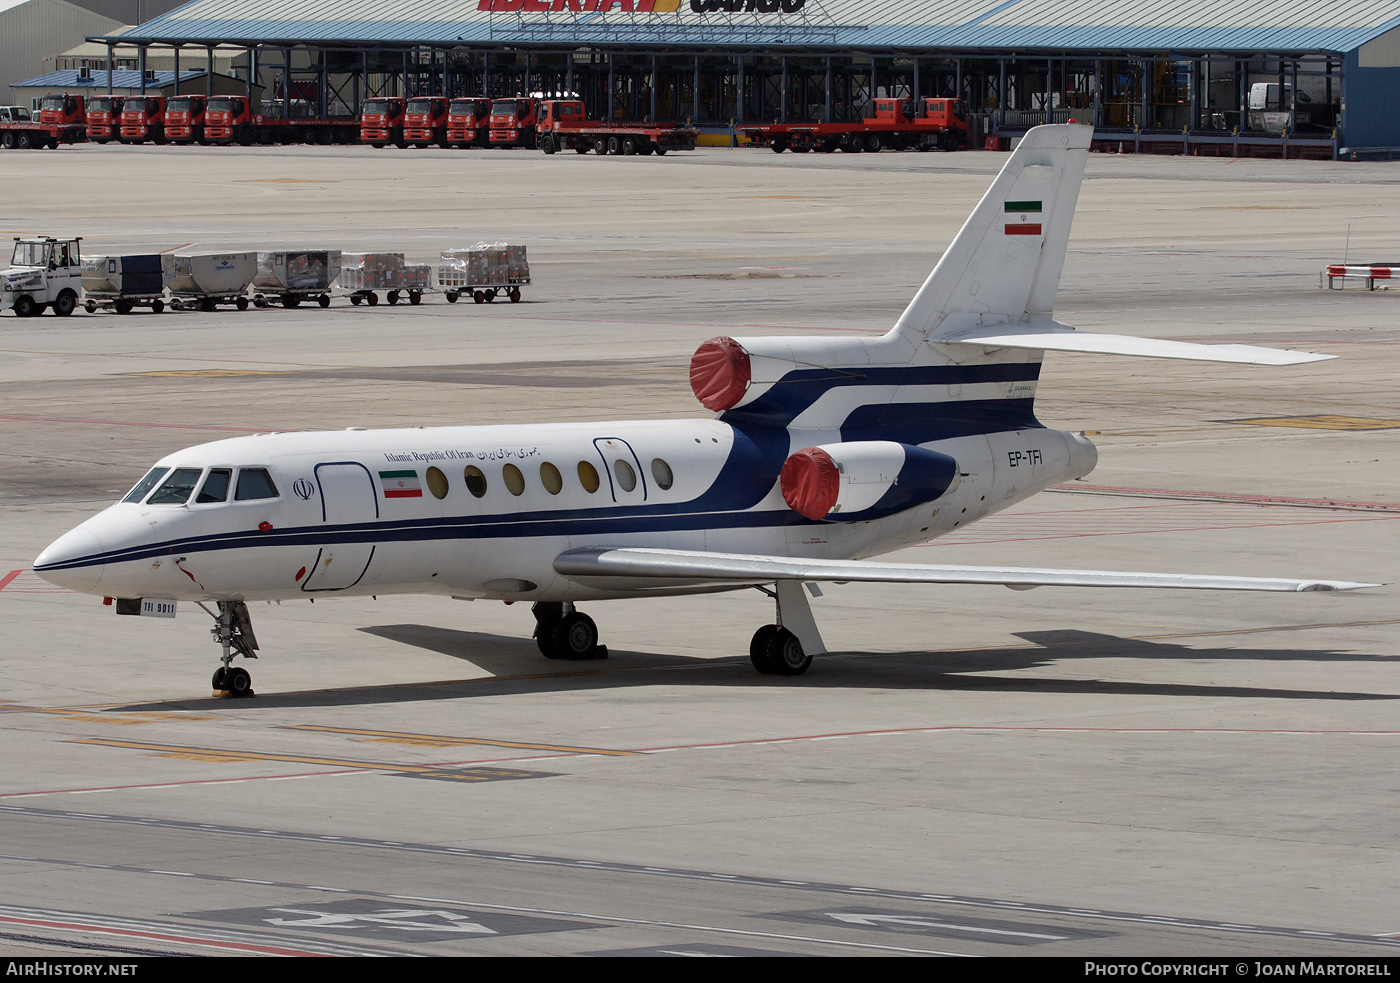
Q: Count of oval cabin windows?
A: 7